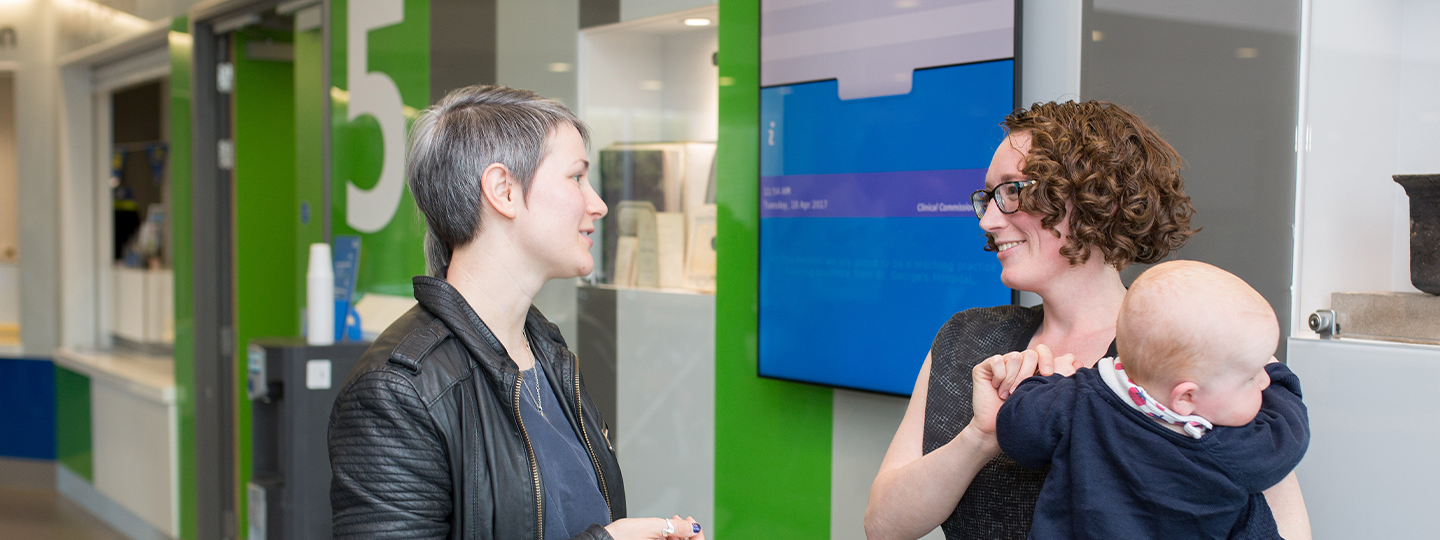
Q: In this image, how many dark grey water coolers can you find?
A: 1